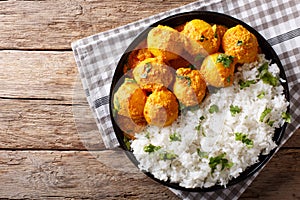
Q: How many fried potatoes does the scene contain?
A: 8